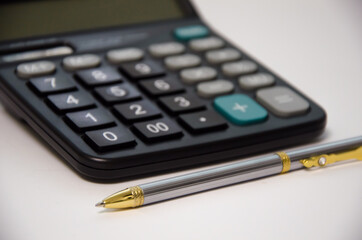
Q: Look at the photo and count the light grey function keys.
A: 12